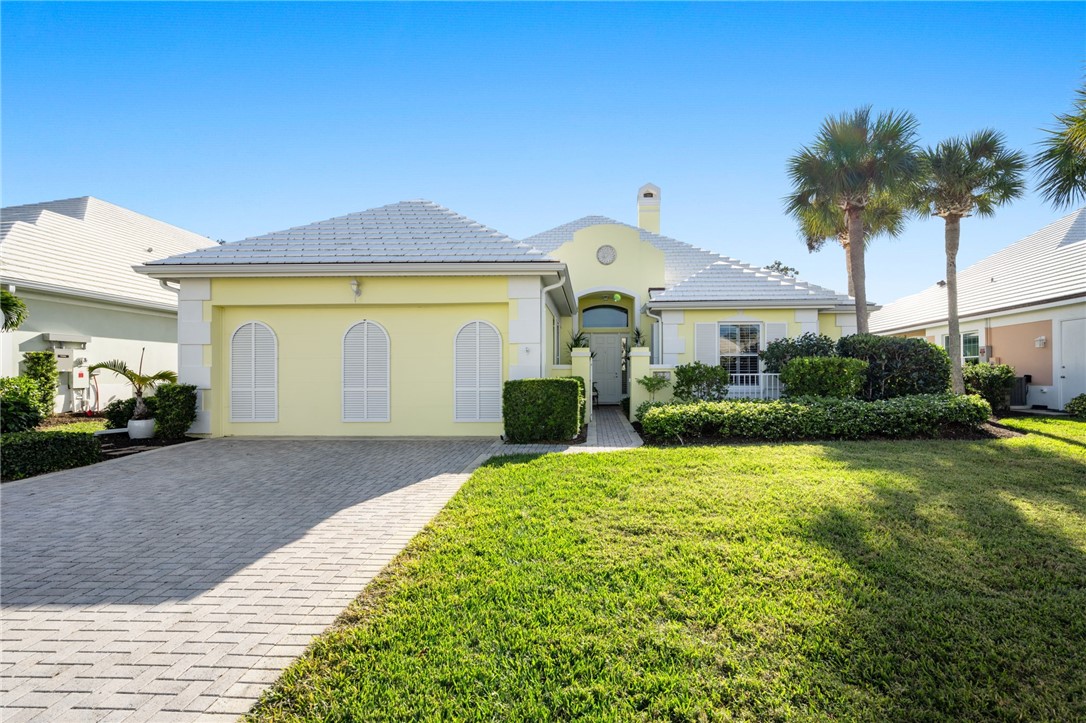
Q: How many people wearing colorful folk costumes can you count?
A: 0